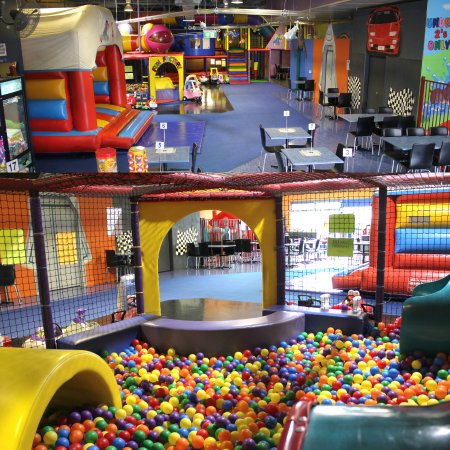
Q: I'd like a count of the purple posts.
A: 4